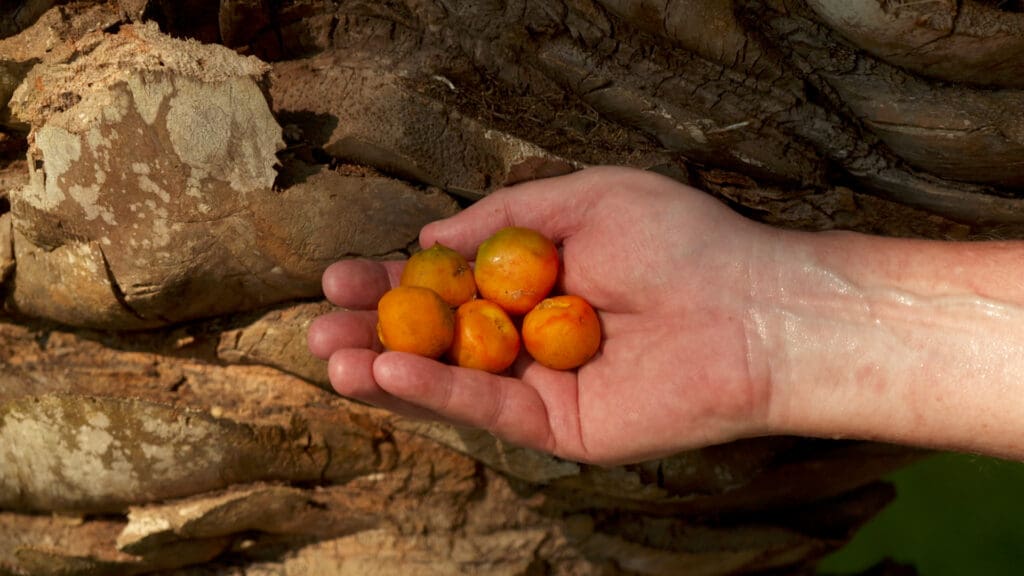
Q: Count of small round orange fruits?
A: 5